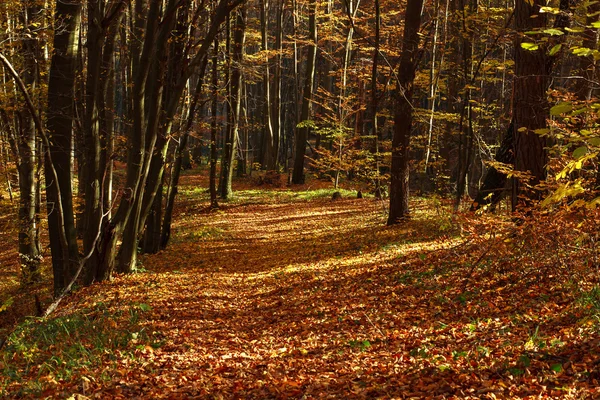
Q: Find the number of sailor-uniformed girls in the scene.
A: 0